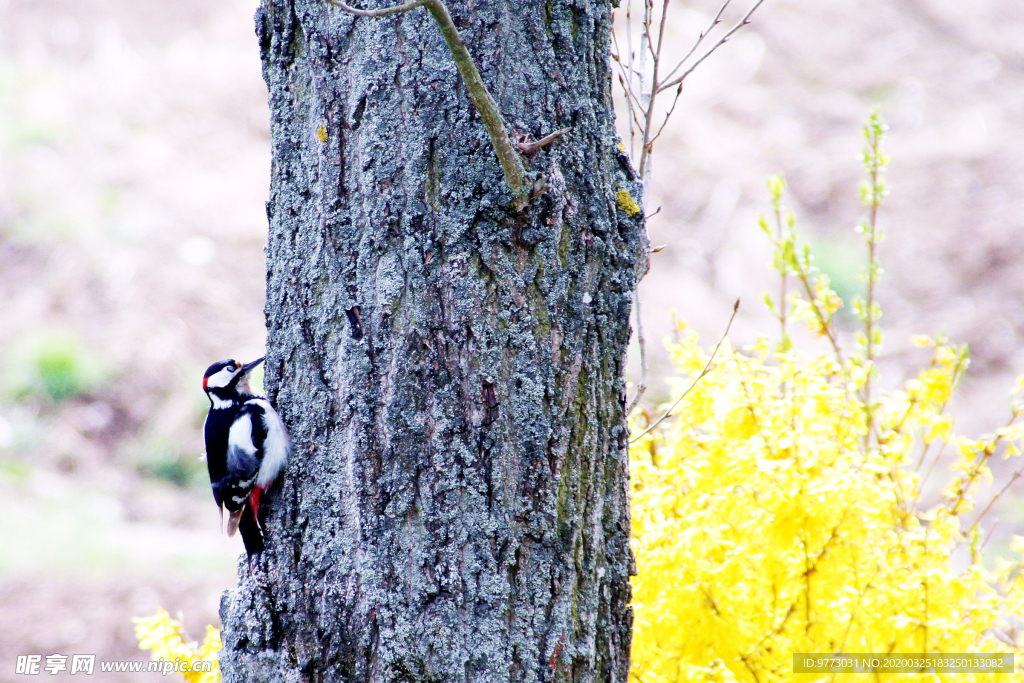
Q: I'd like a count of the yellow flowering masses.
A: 2